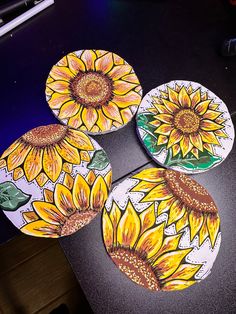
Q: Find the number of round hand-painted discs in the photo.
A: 4